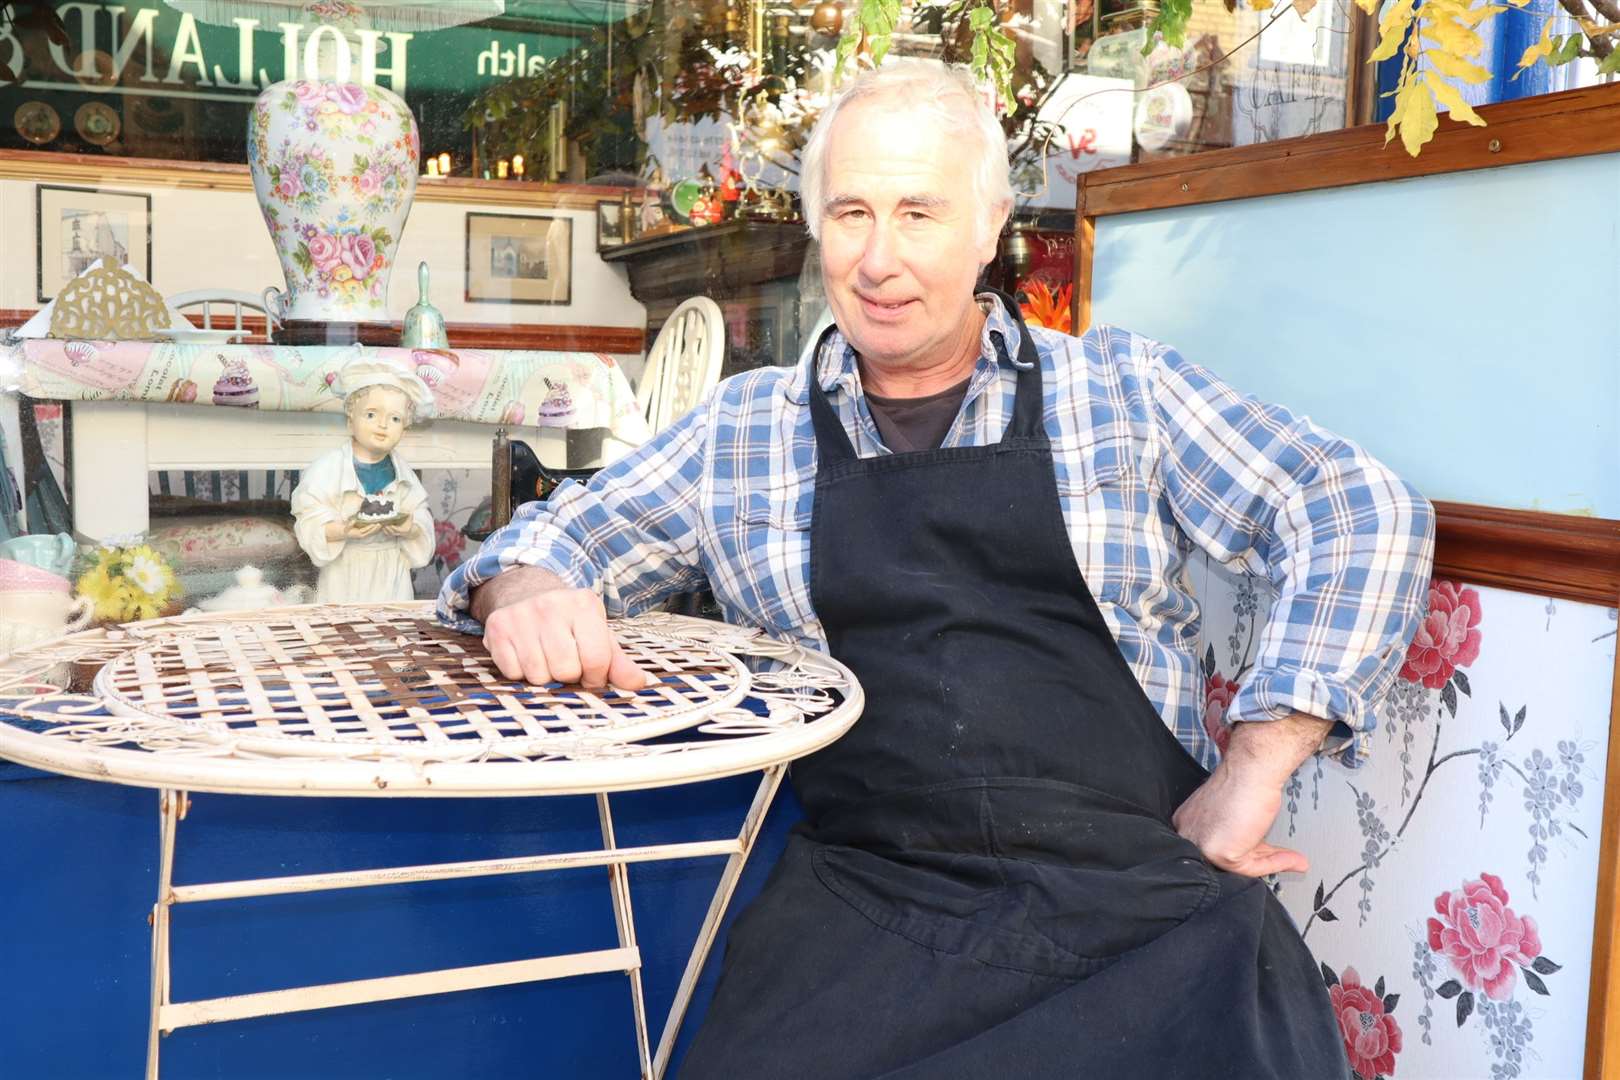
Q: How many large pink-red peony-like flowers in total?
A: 4